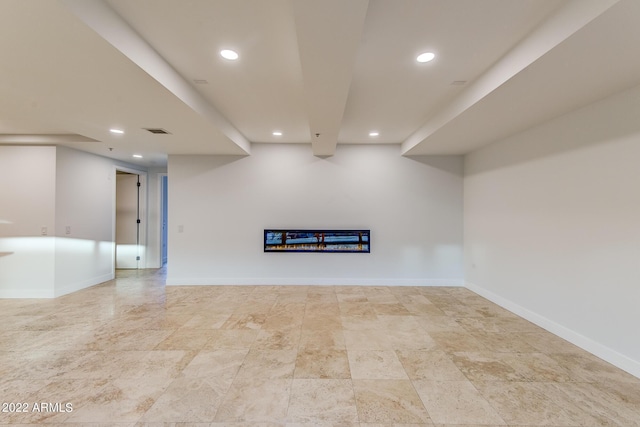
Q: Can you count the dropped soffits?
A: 3